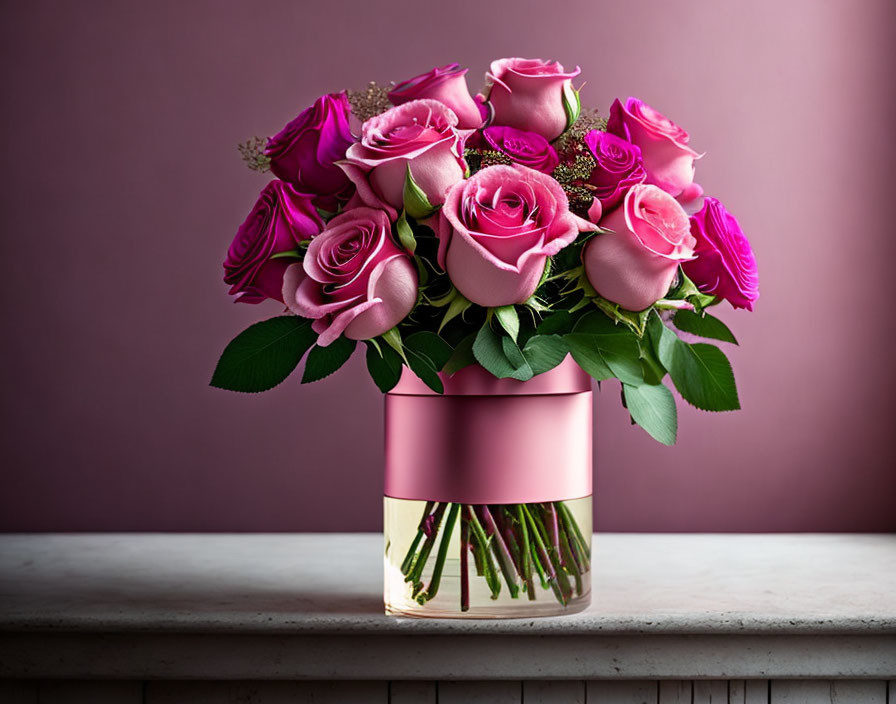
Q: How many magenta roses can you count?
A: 5